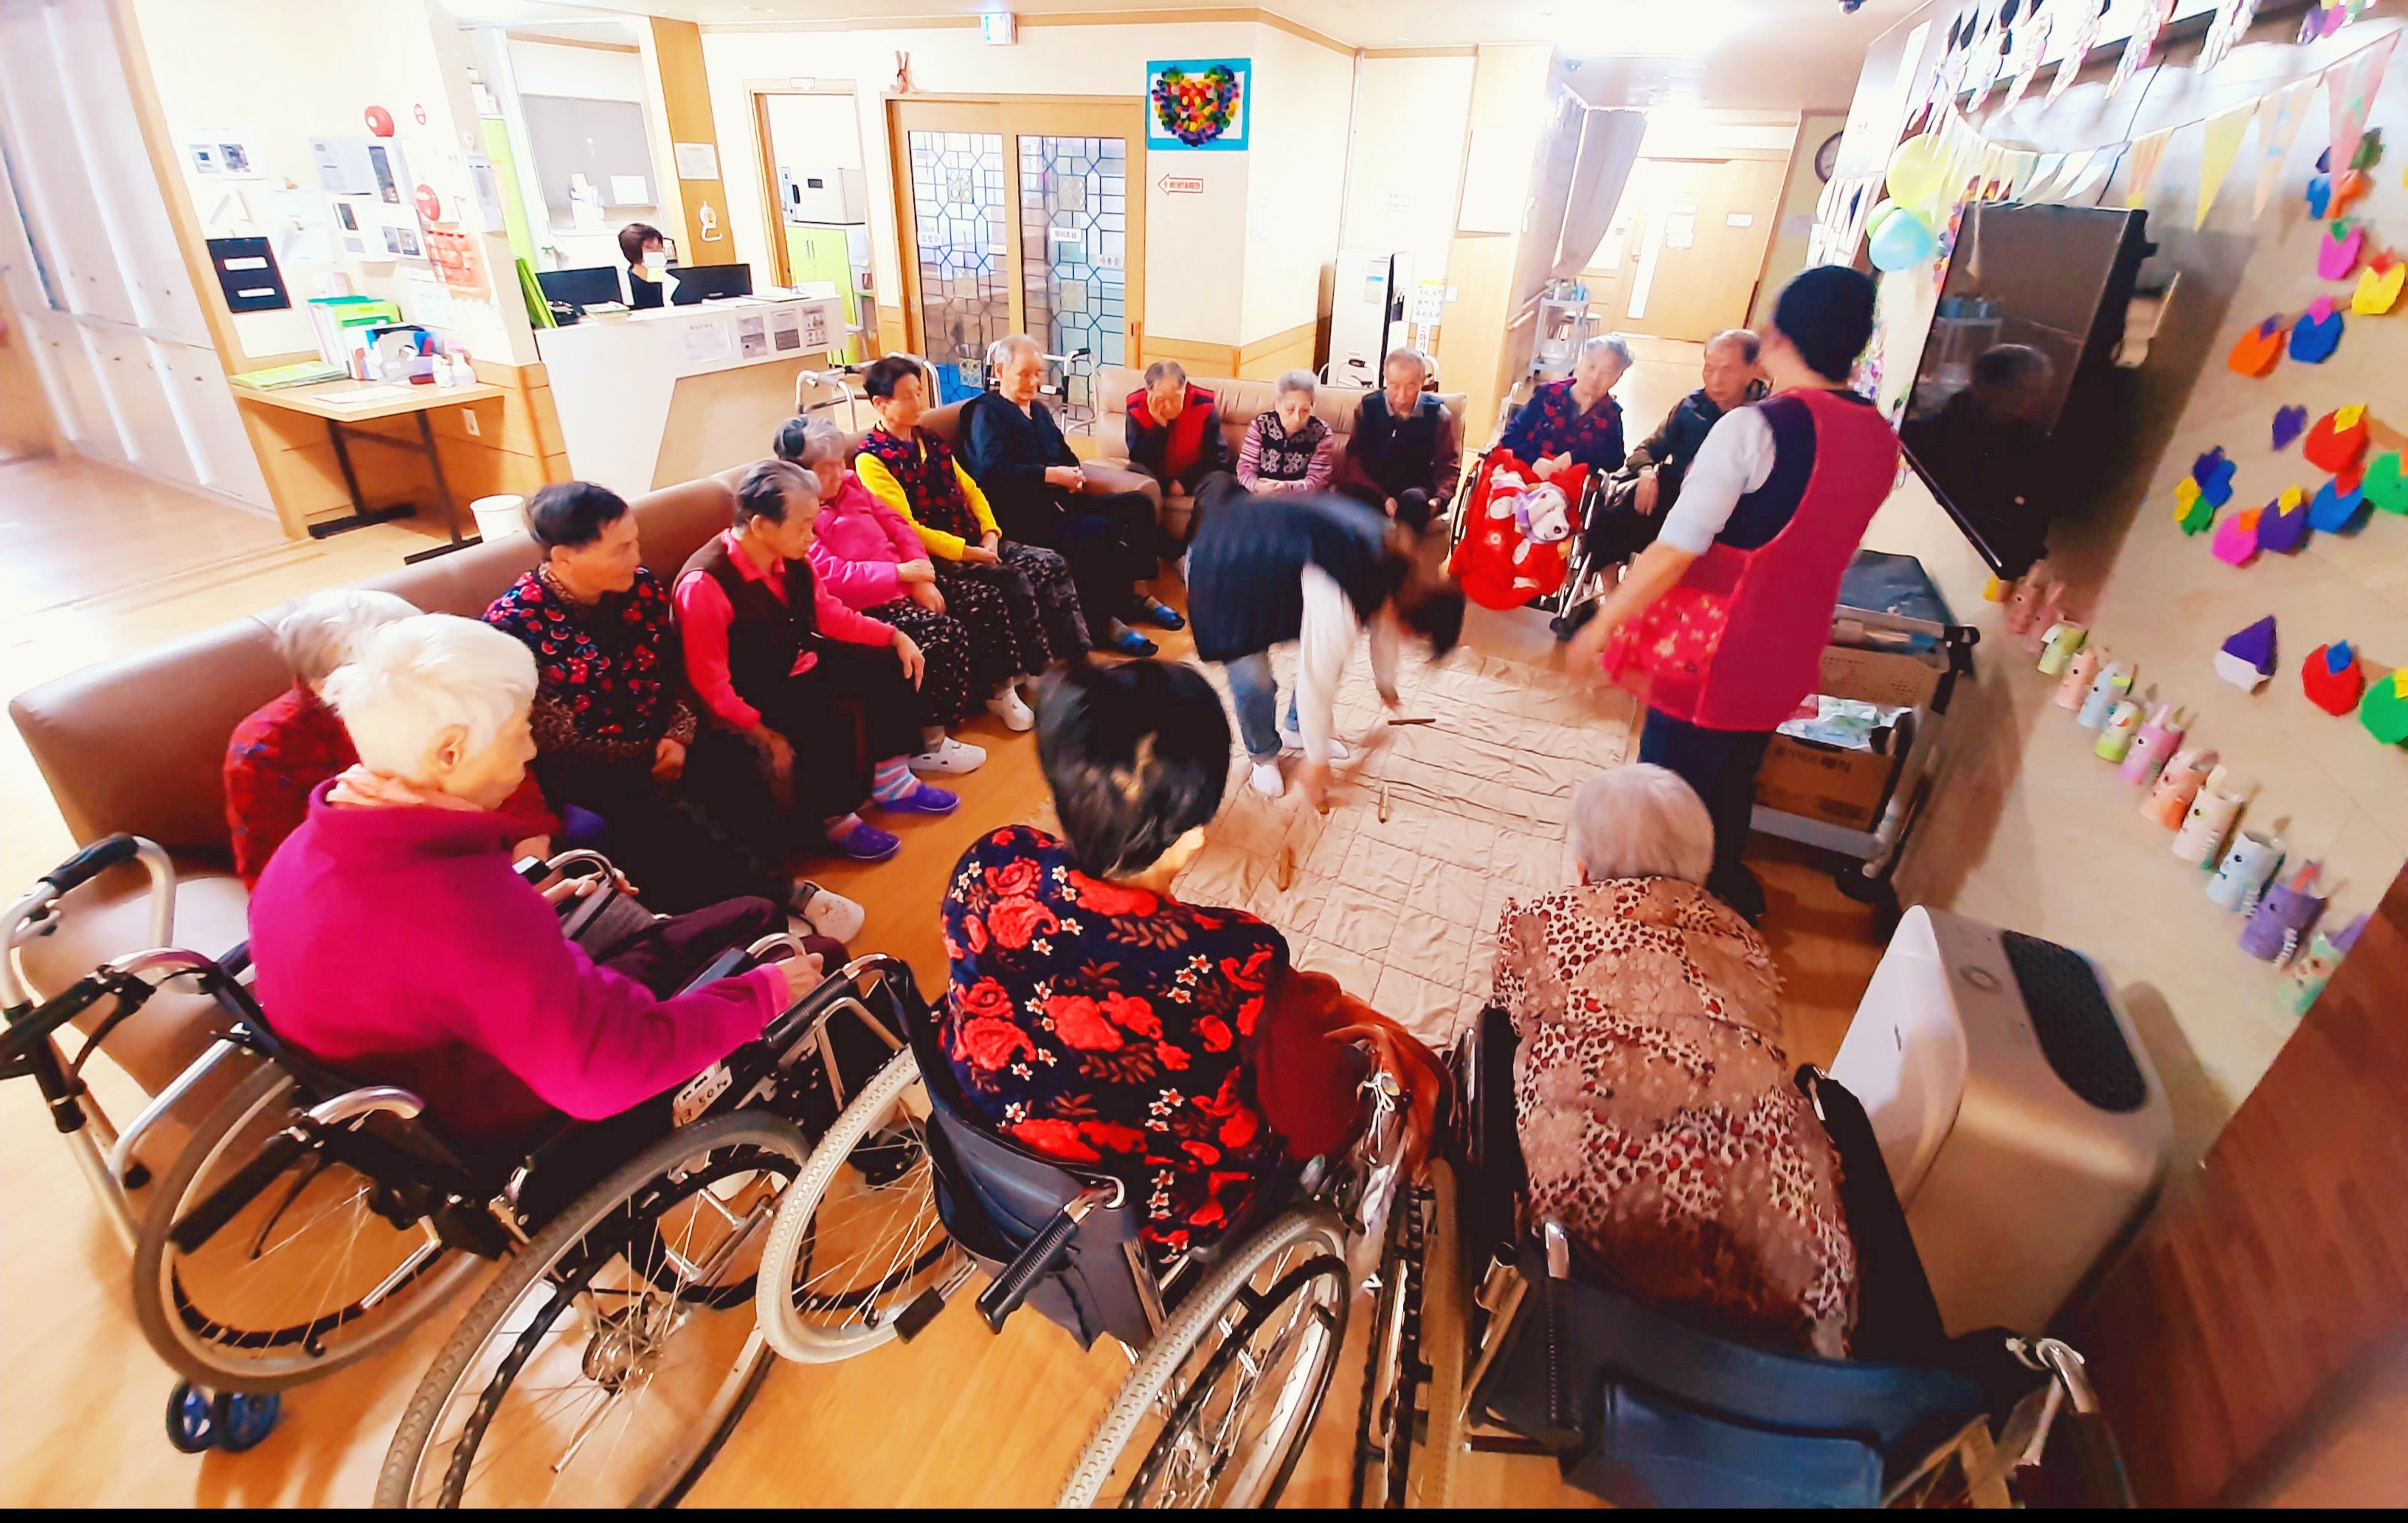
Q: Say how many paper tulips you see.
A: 11